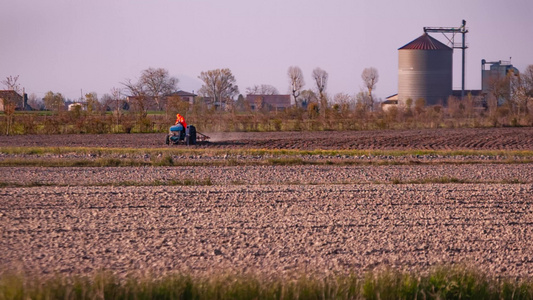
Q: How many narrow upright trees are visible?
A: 3